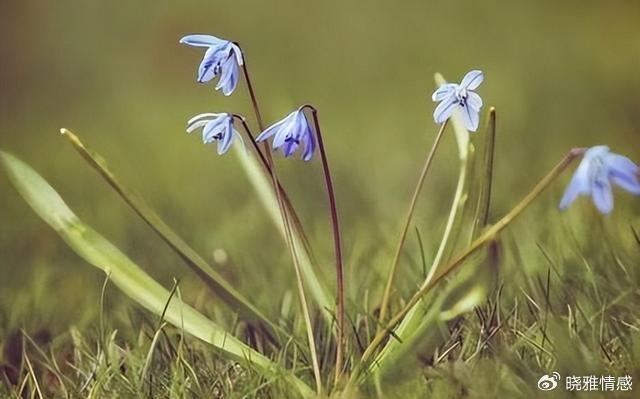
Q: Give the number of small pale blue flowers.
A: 5